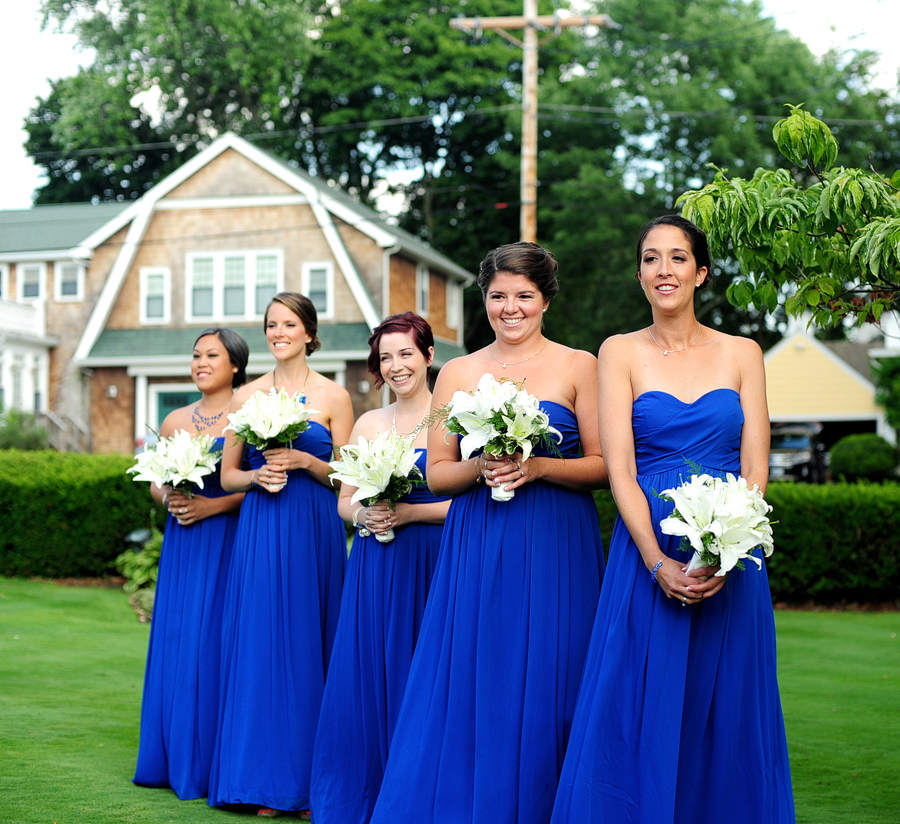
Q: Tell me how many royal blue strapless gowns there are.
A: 5